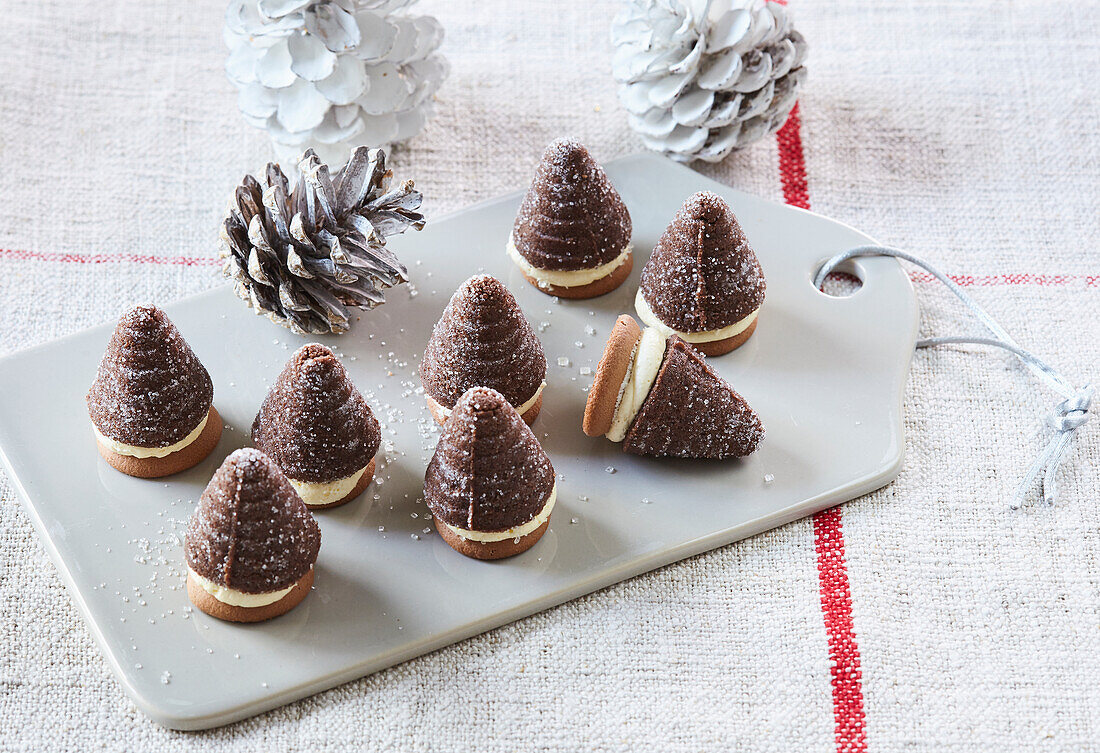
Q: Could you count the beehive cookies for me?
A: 8